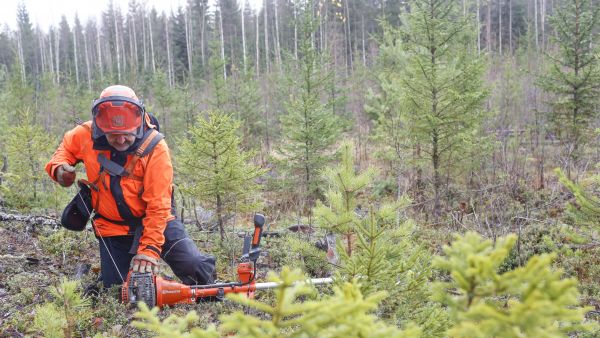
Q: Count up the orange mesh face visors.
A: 1